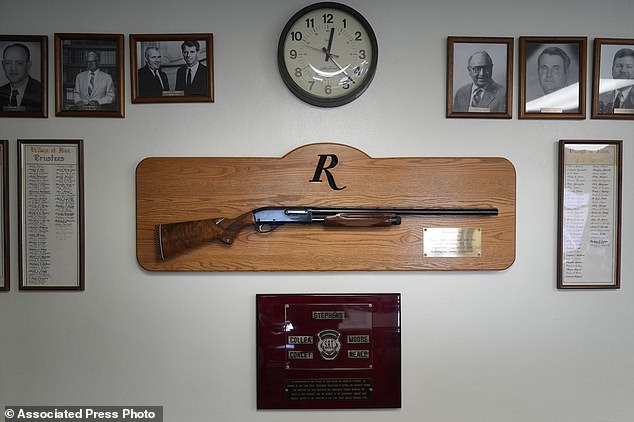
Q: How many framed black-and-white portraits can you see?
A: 6